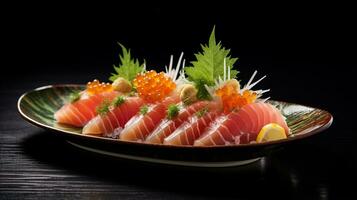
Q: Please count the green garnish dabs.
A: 6